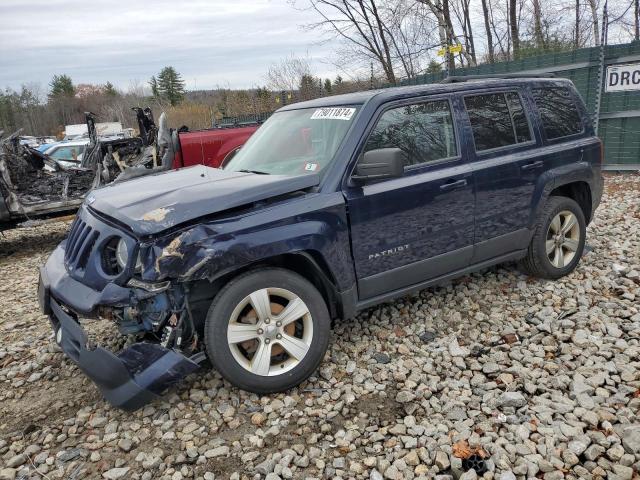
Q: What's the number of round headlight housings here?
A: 1